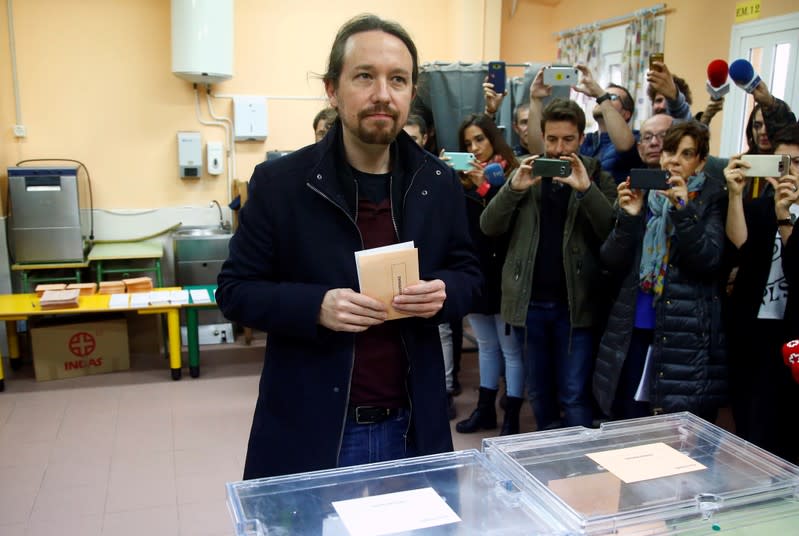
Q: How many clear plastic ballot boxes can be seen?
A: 2